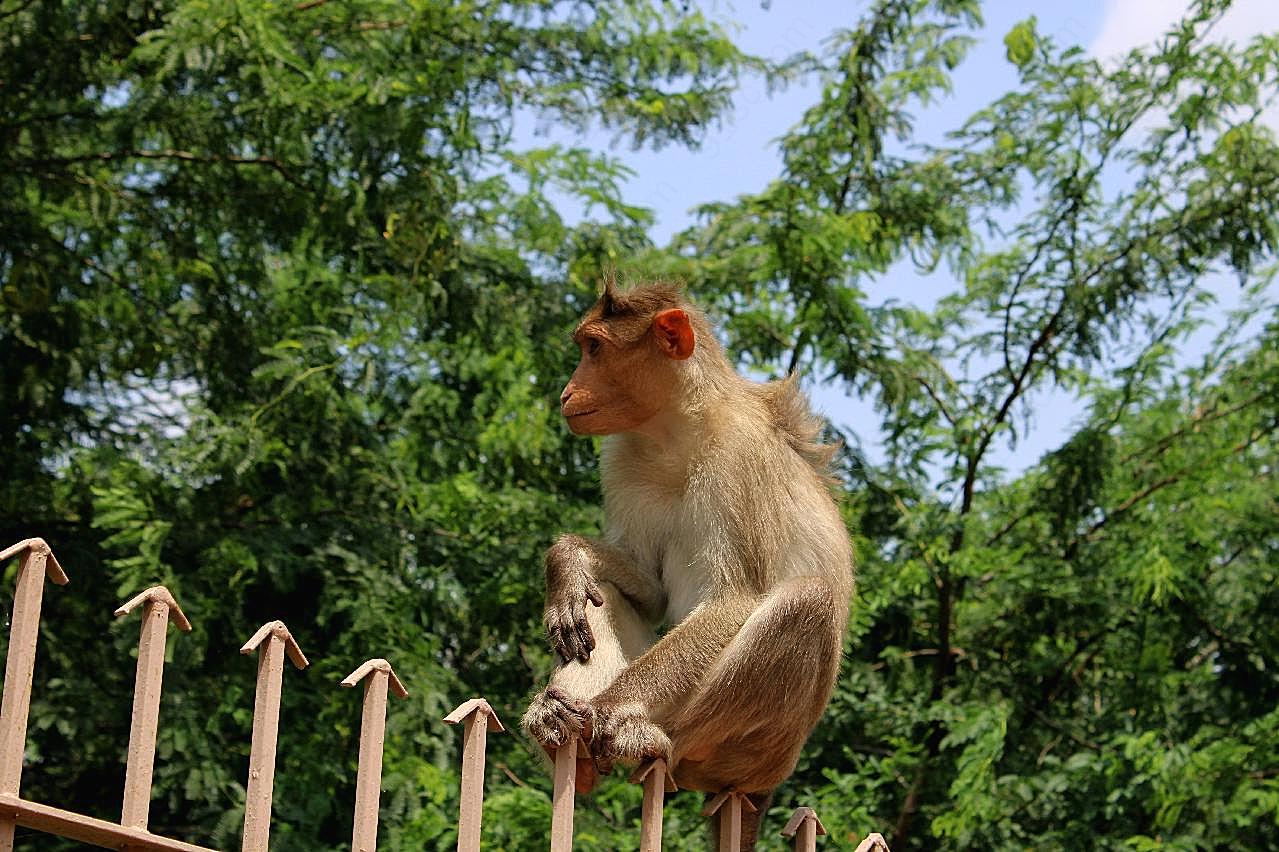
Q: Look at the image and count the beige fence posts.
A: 10